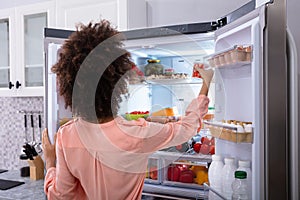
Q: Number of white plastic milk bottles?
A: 3